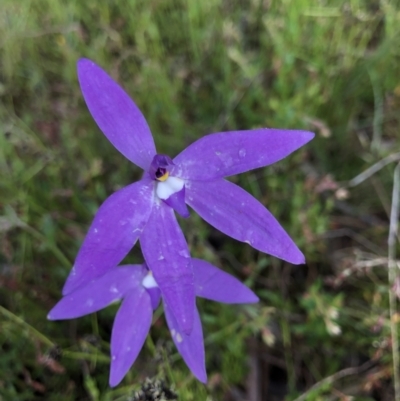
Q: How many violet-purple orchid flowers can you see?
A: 2